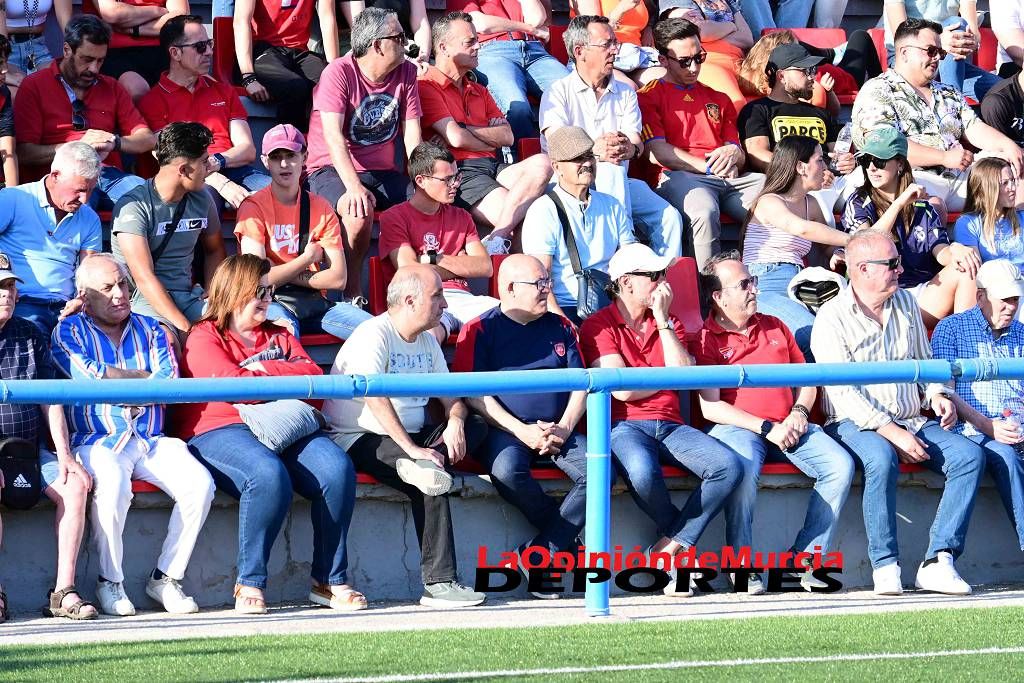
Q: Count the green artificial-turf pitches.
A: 1